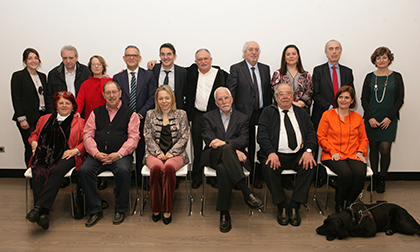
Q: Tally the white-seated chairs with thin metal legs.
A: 6